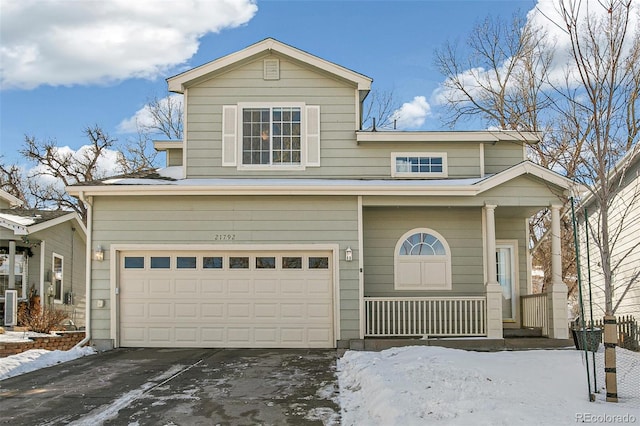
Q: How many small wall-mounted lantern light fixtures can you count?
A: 2